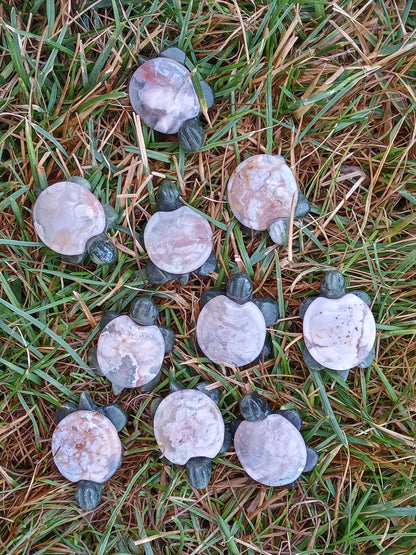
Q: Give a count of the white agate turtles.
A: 10